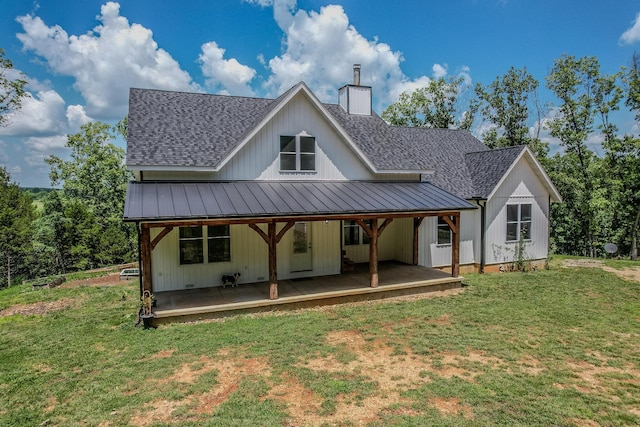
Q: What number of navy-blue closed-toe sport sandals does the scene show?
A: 0